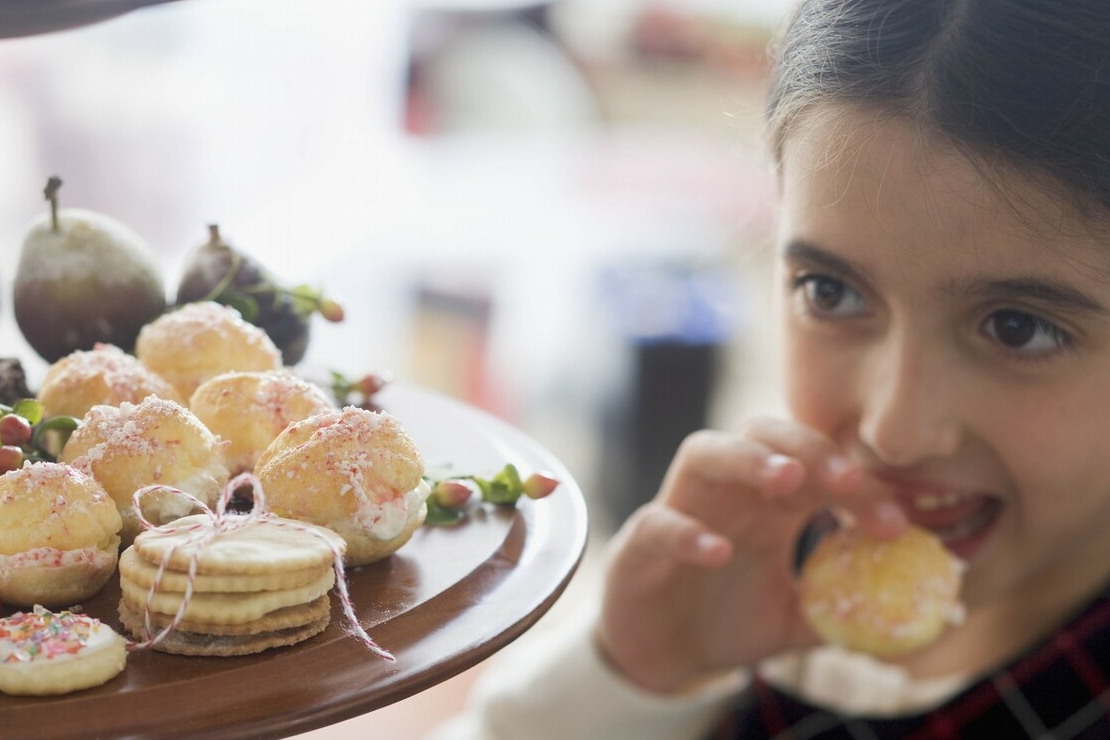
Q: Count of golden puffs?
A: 7